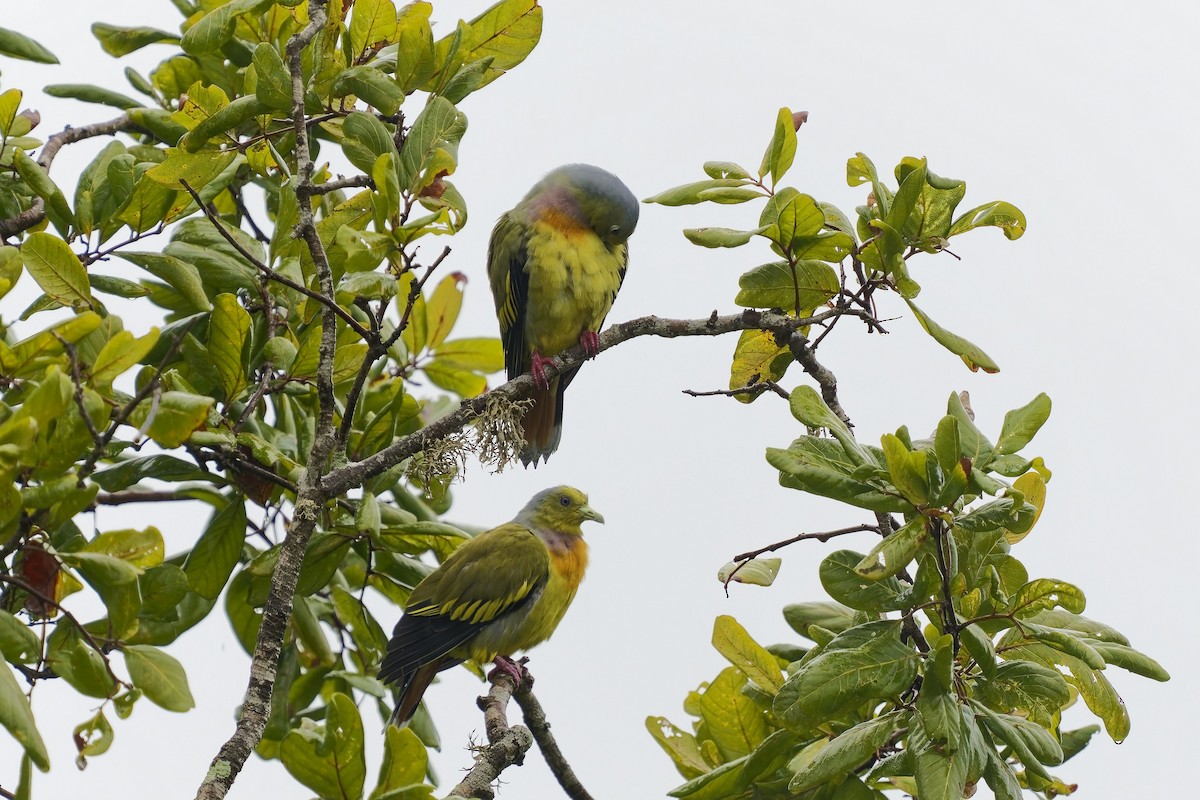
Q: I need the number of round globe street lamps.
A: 0